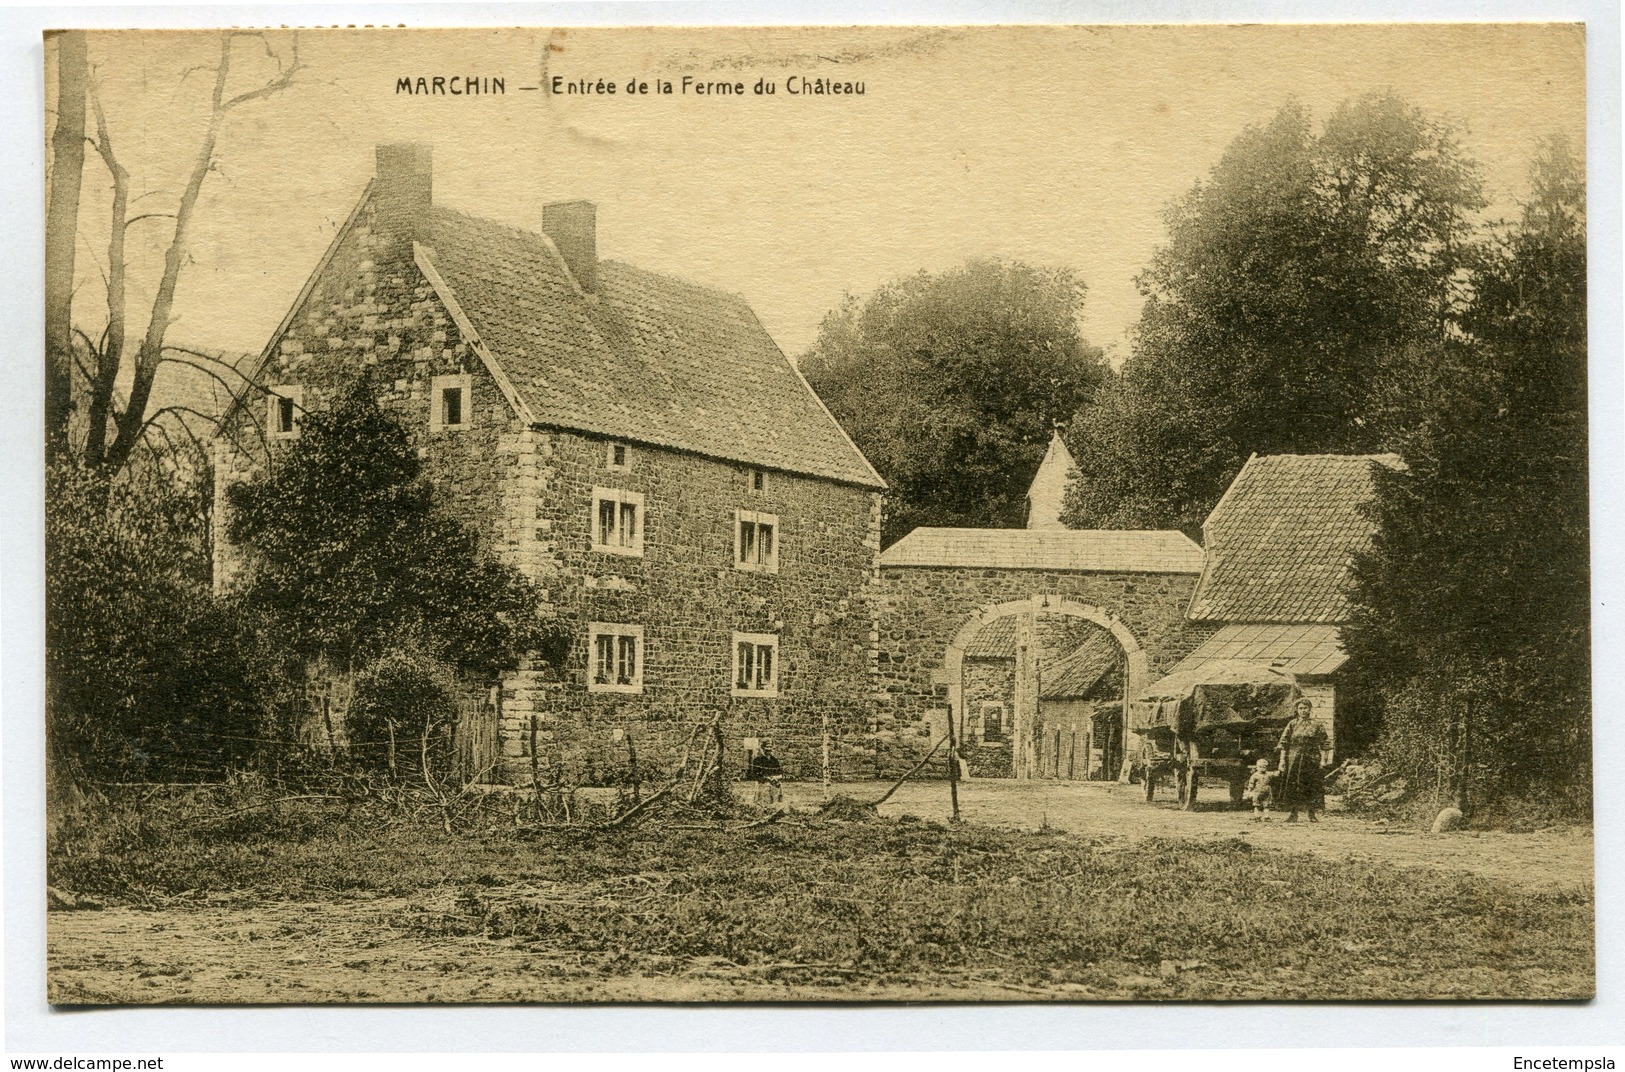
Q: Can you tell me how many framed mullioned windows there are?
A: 4